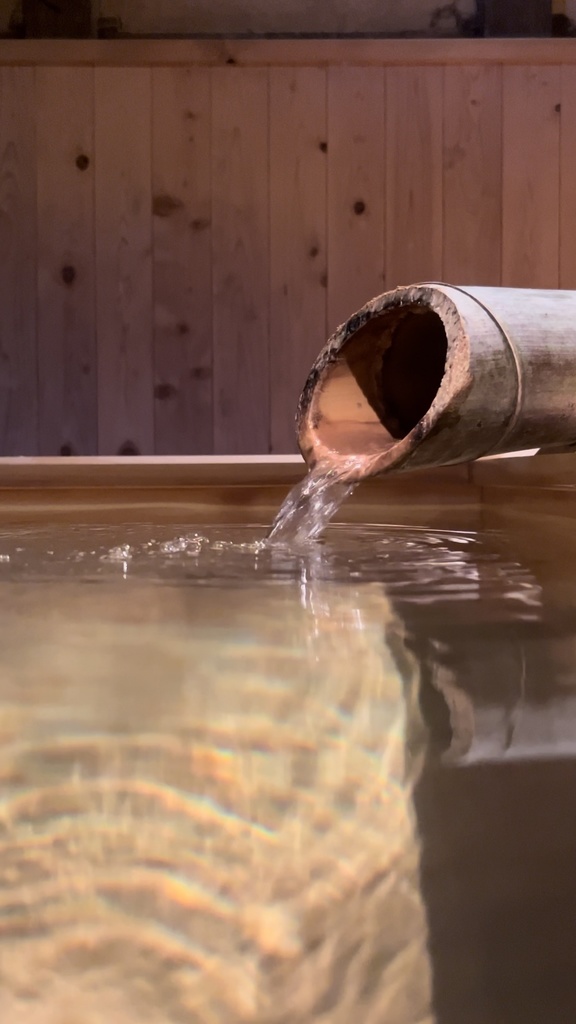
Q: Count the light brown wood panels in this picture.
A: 11